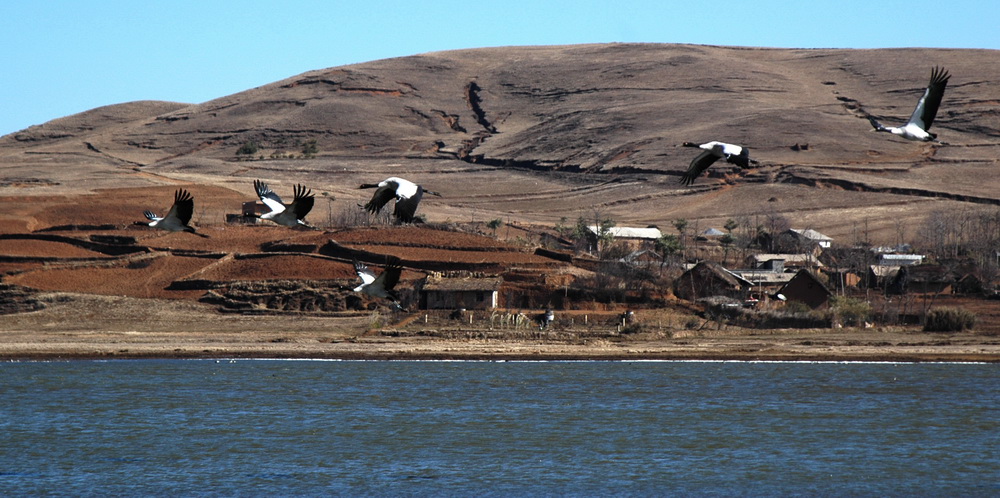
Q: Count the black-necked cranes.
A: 6